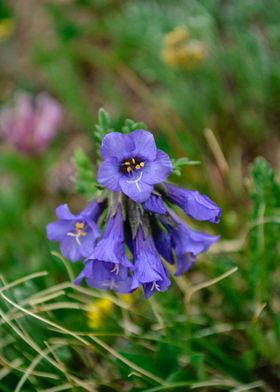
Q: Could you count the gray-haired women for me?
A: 0